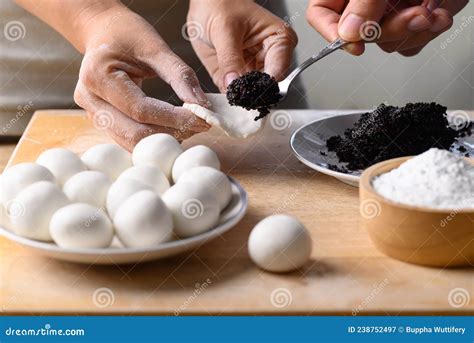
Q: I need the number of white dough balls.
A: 14